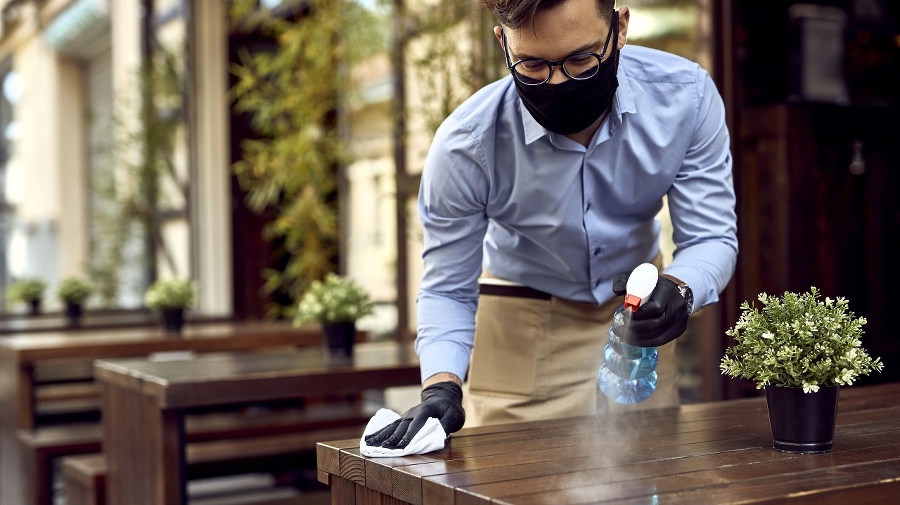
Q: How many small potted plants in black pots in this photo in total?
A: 5